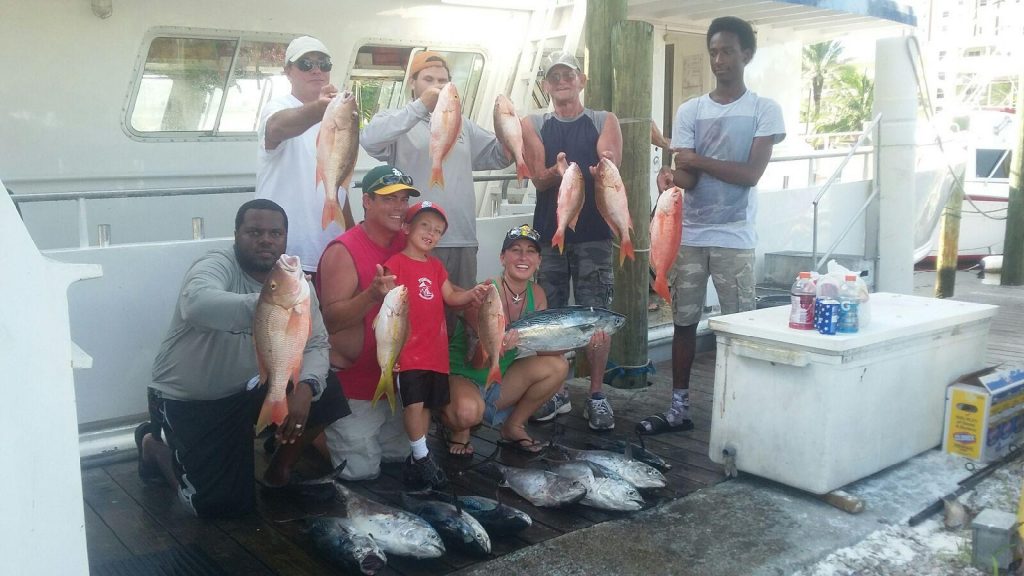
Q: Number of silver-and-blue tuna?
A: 9